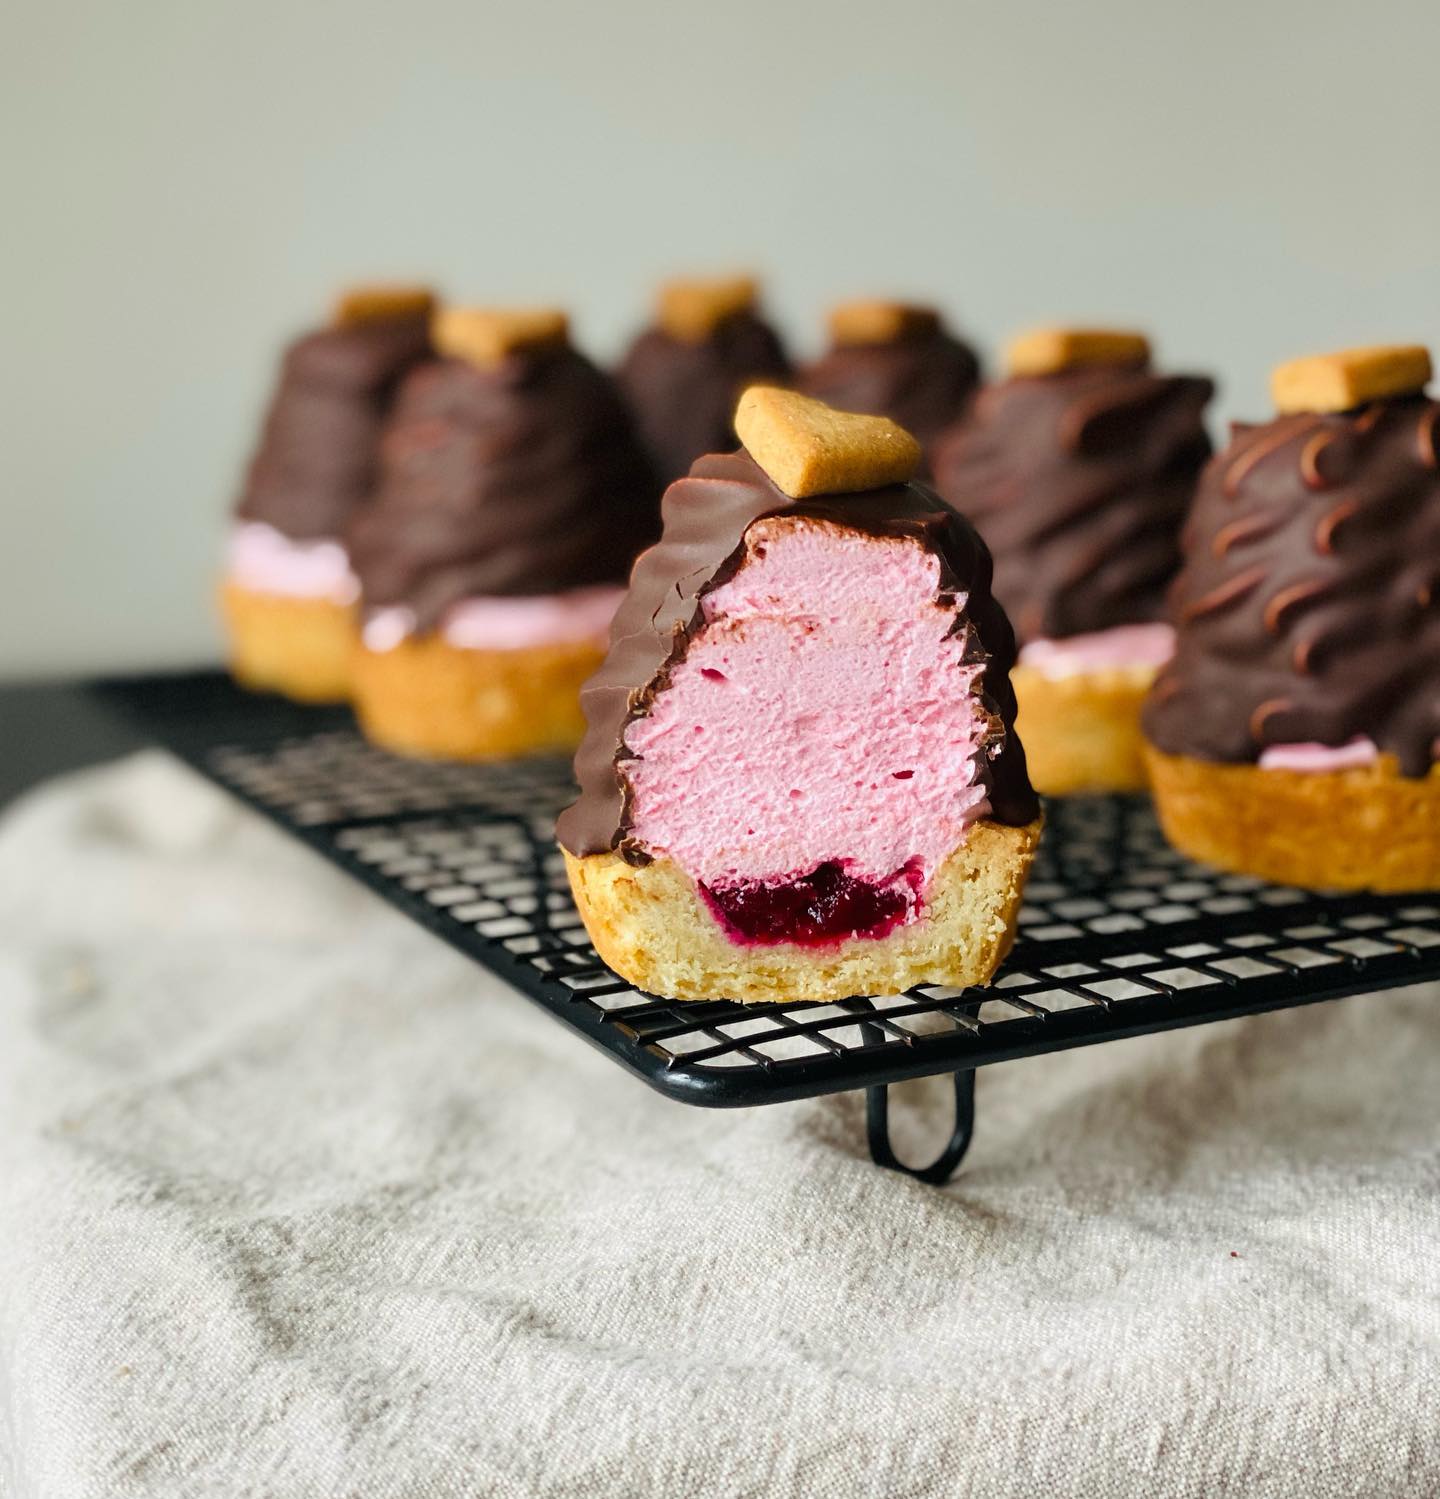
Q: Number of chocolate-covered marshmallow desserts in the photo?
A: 7